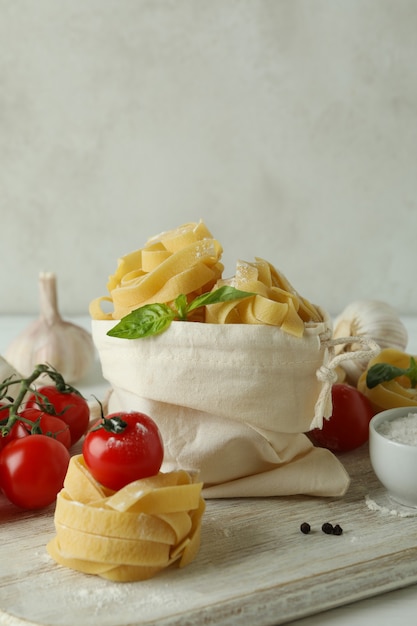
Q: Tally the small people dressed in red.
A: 0